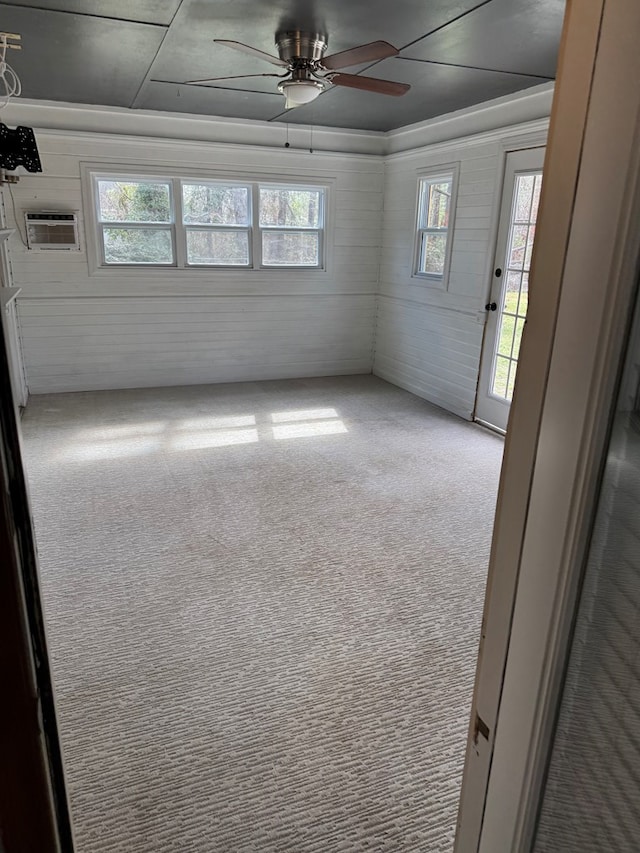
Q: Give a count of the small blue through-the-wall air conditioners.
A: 0